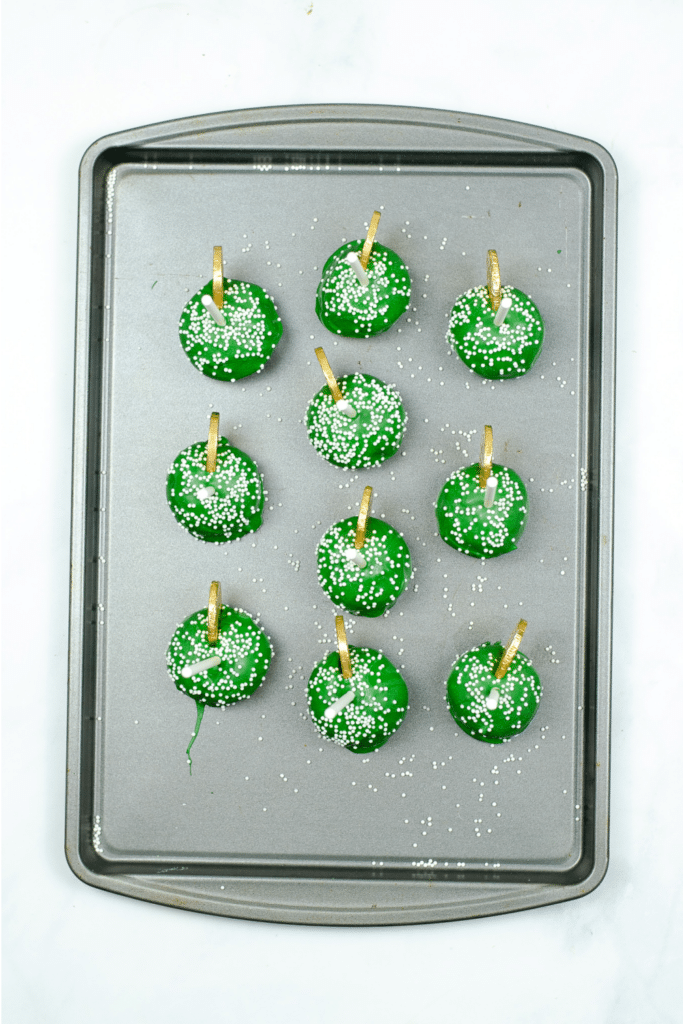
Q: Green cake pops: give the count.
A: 10